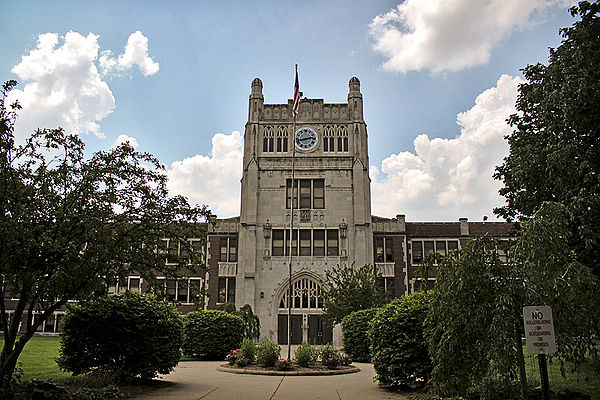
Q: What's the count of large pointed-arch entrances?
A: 1